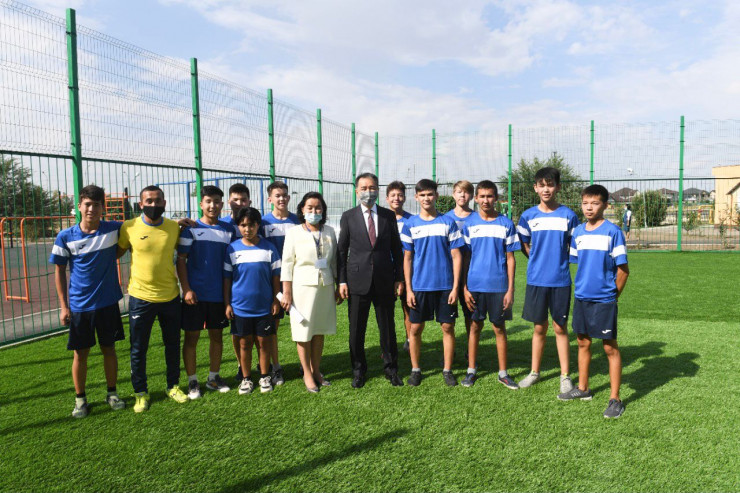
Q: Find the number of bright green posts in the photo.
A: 10